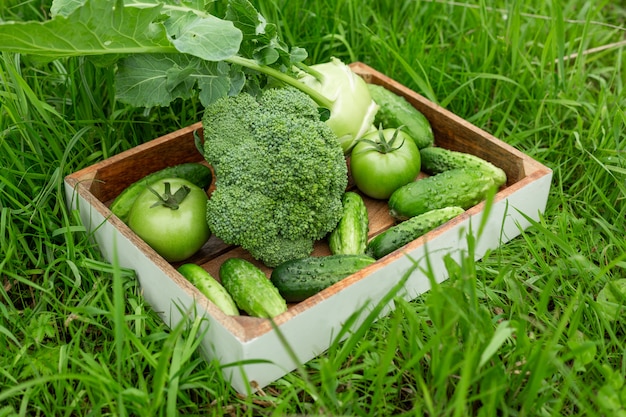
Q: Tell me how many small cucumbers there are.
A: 9